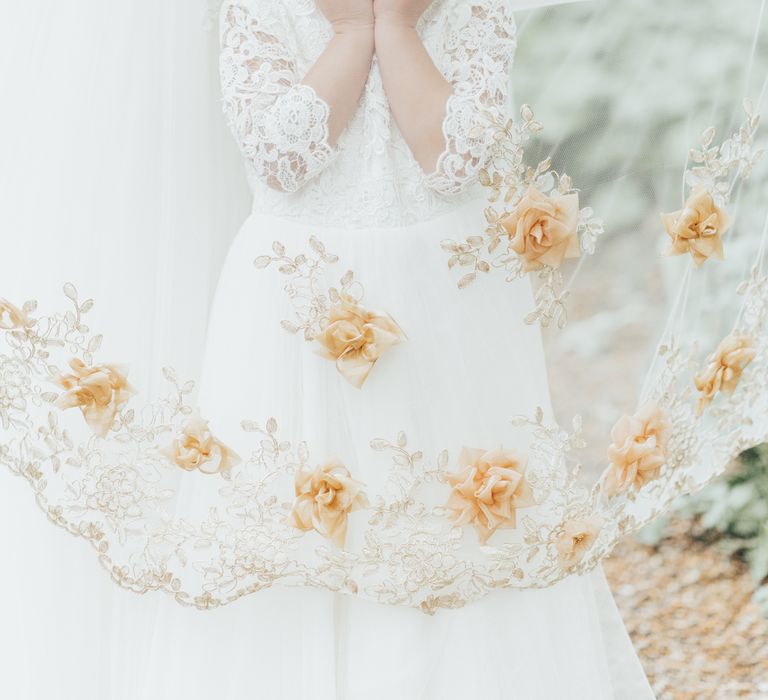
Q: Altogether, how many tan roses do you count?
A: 11